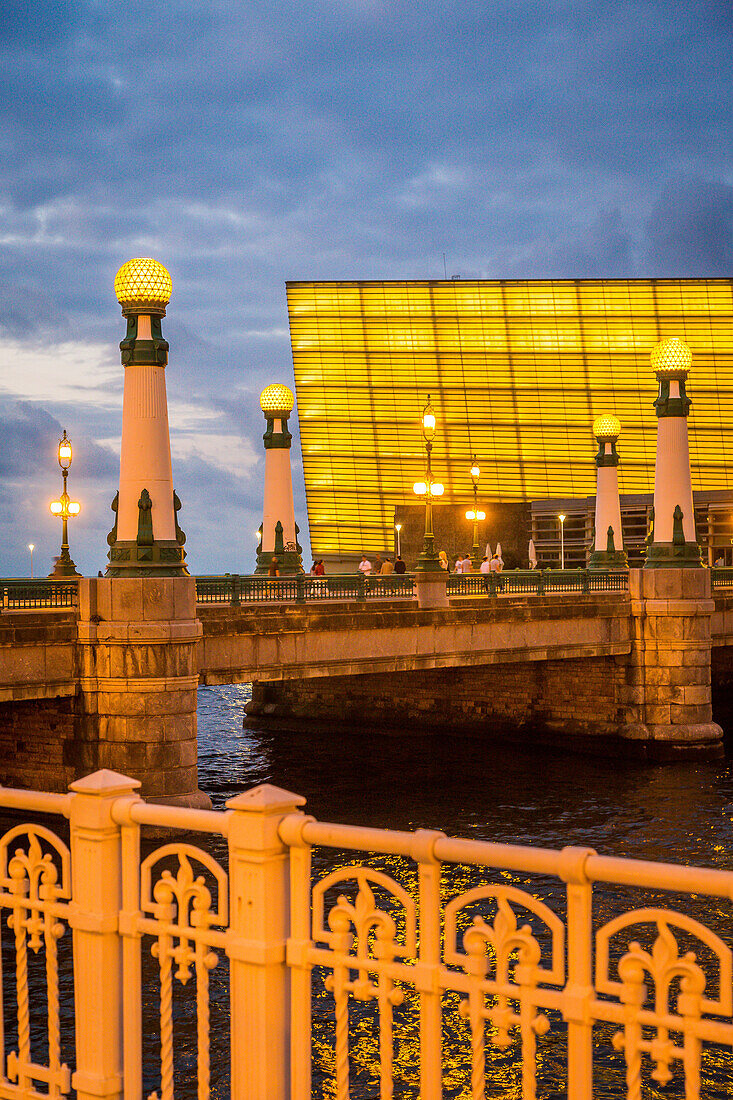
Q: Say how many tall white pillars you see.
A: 4